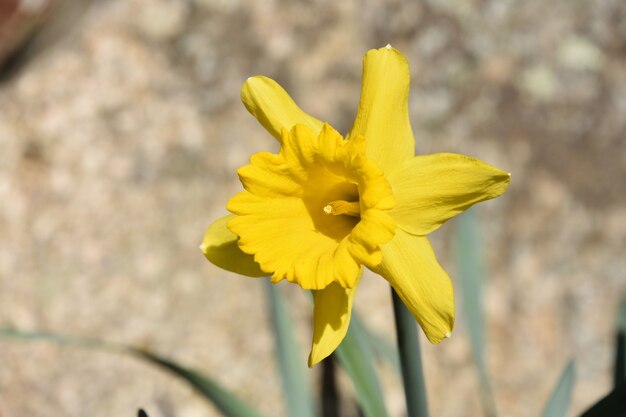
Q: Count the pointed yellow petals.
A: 6